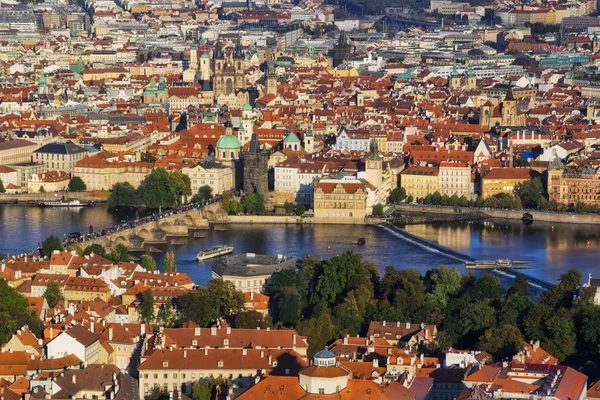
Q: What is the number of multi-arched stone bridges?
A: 1